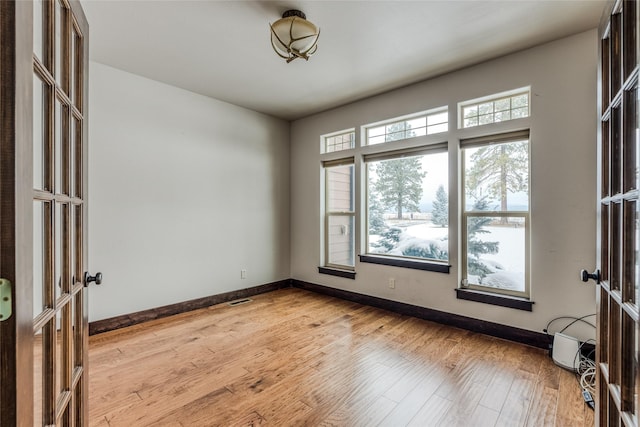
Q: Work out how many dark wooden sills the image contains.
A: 3